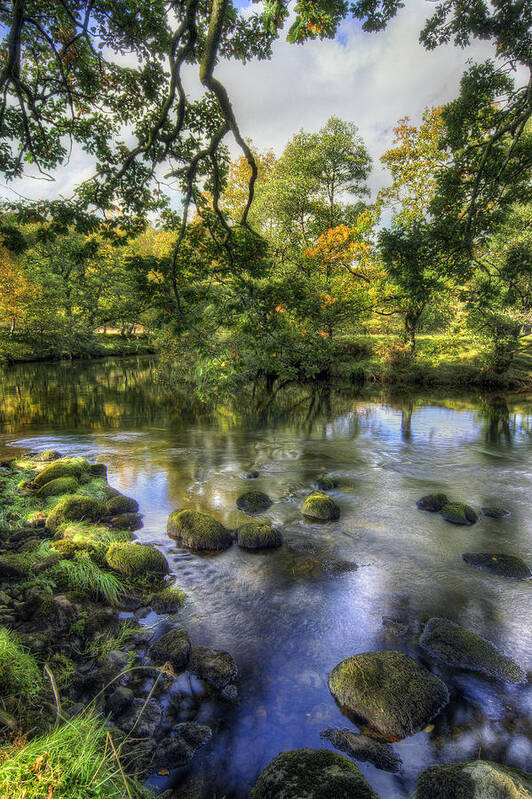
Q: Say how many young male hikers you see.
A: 0